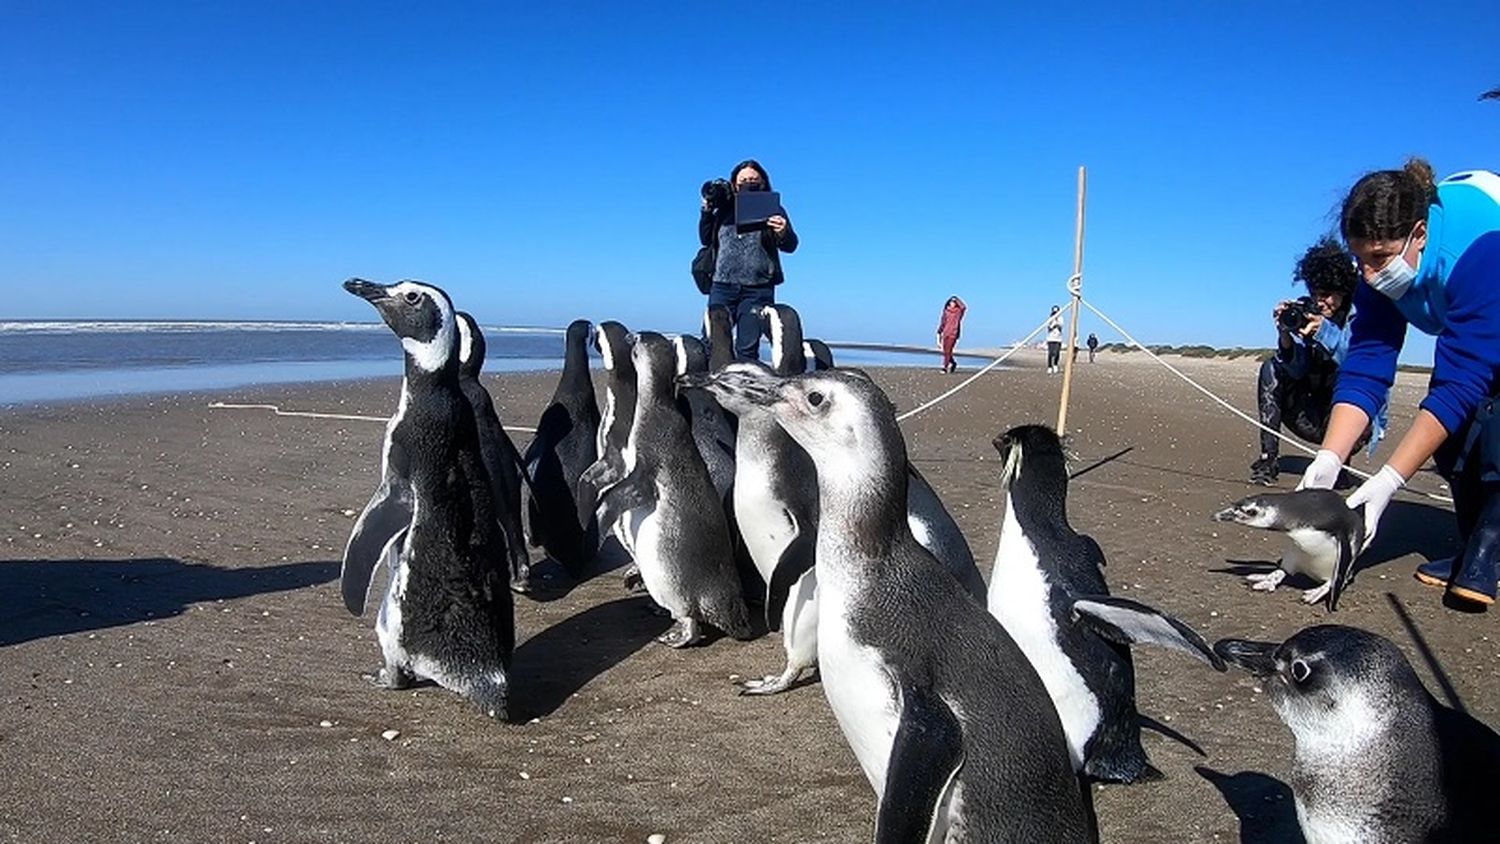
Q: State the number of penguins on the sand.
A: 14